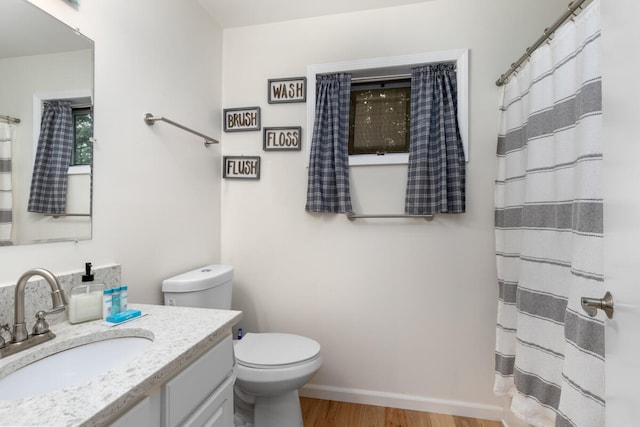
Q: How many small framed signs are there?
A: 4